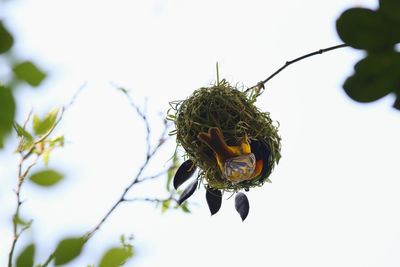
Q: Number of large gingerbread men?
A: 0